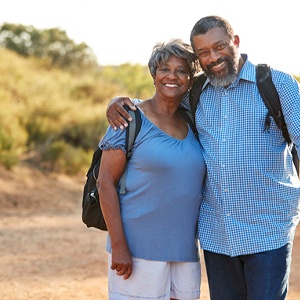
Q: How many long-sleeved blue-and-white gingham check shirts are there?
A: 1